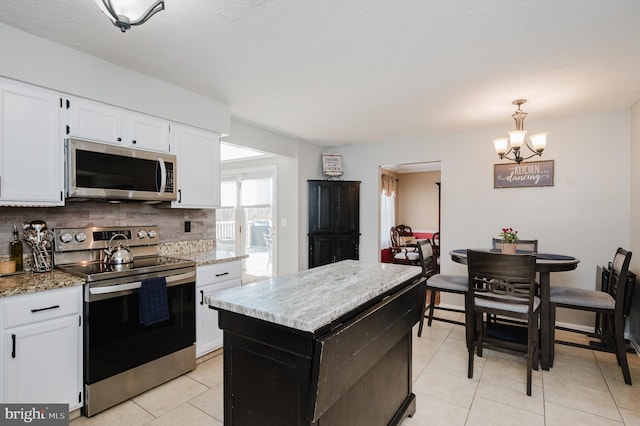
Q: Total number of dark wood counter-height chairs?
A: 4